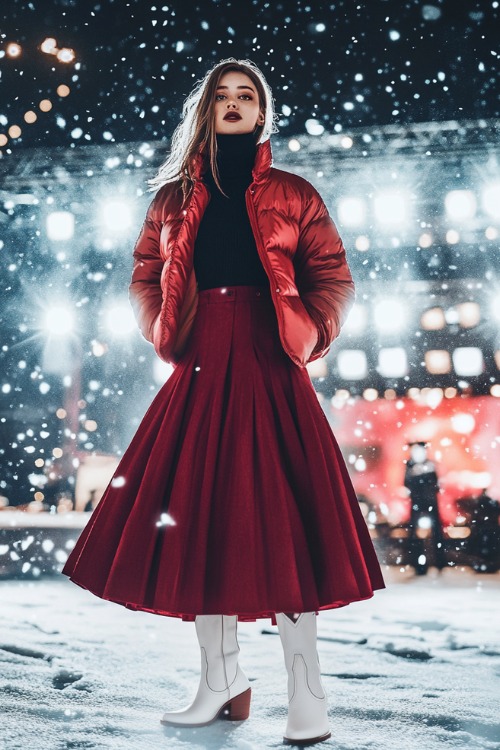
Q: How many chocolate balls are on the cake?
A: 0